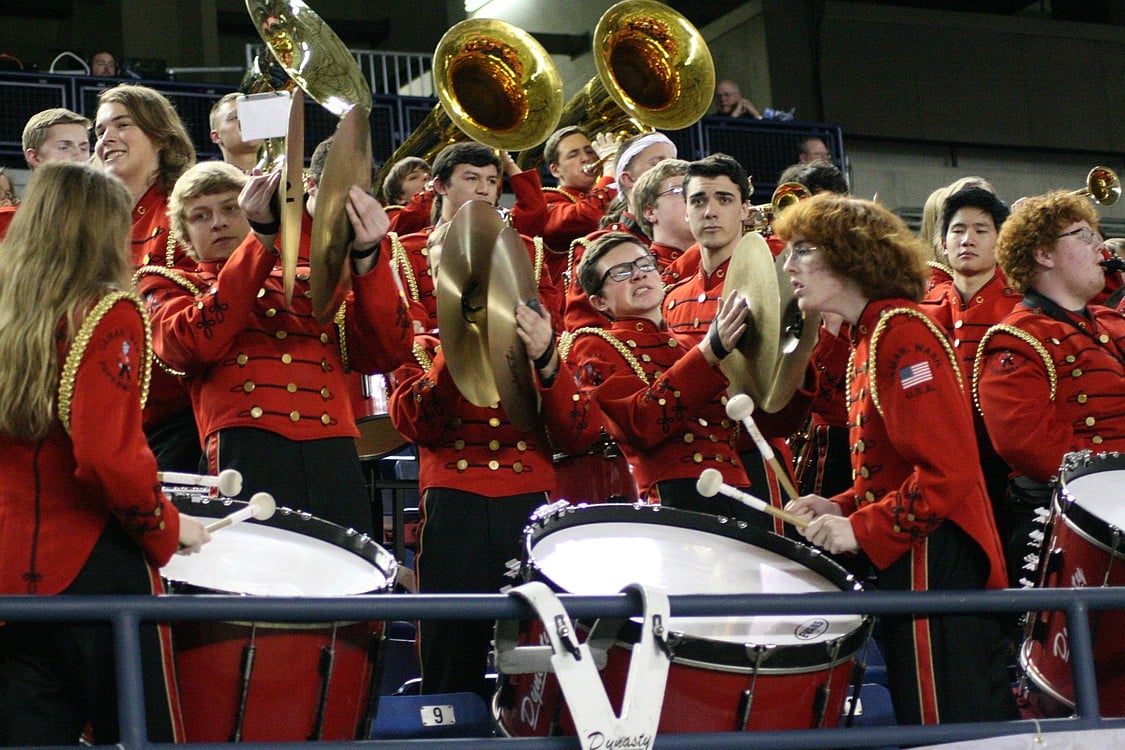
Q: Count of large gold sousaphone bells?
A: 3